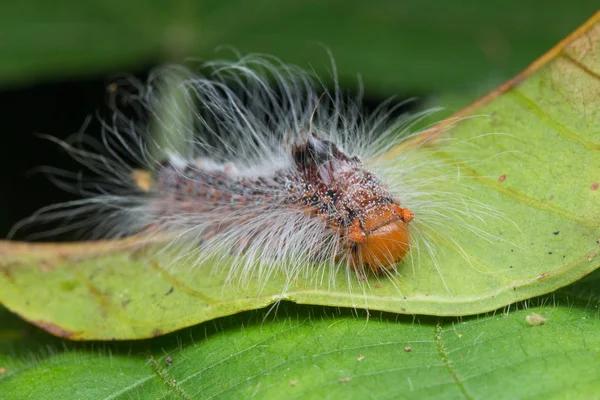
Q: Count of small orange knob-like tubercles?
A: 2